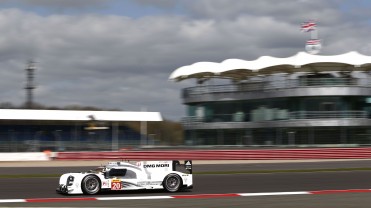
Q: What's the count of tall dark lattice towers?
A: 1